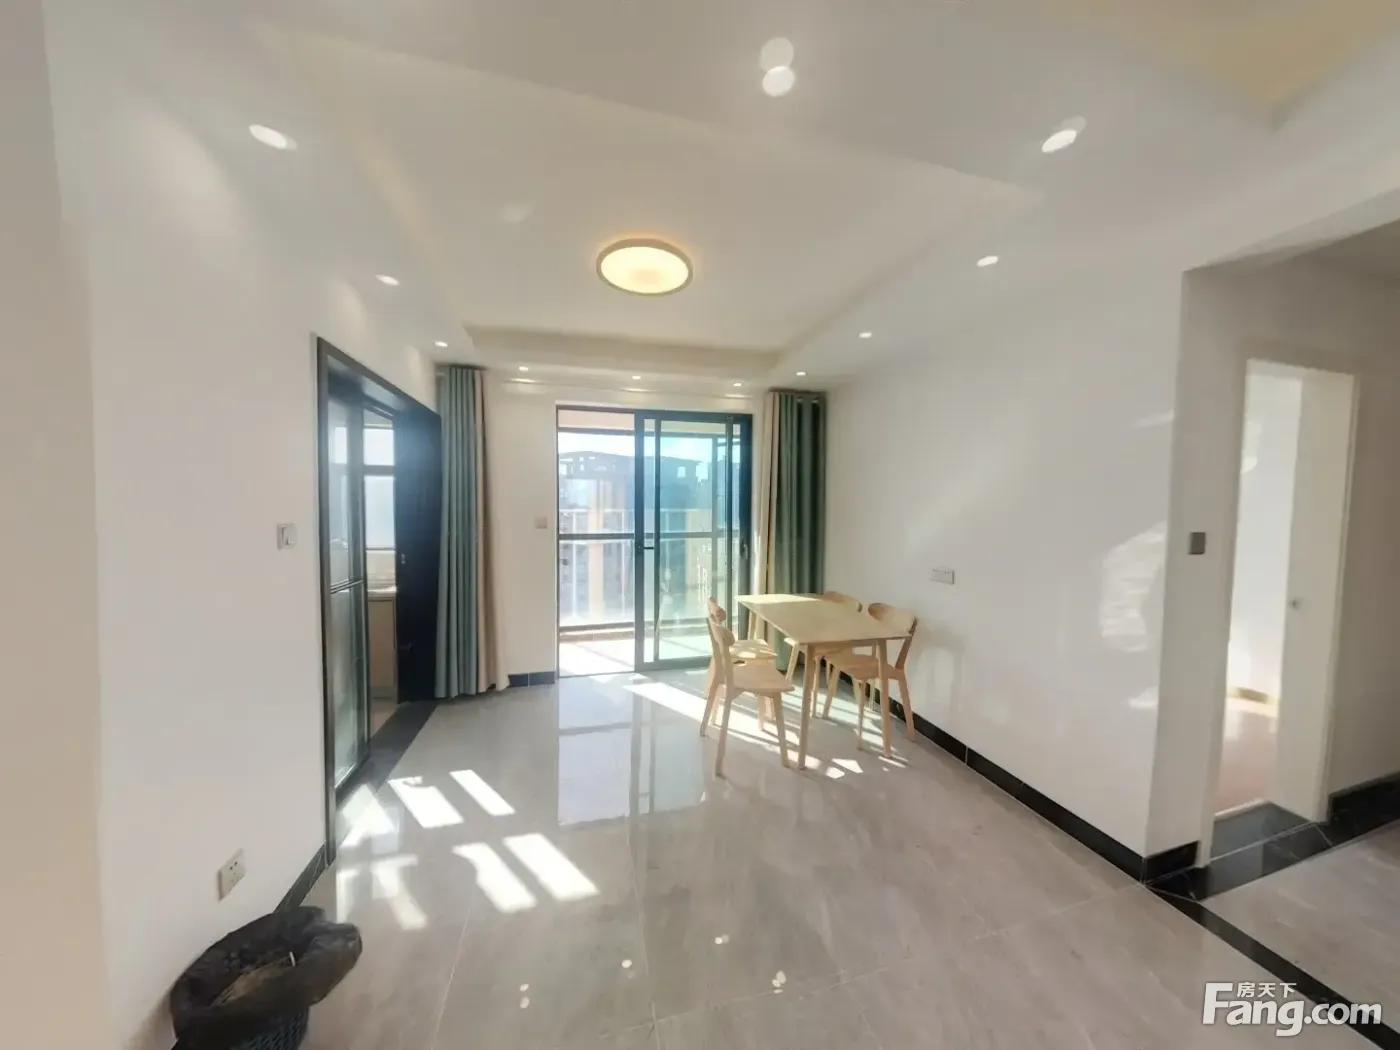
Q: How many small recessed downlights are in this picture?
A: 11